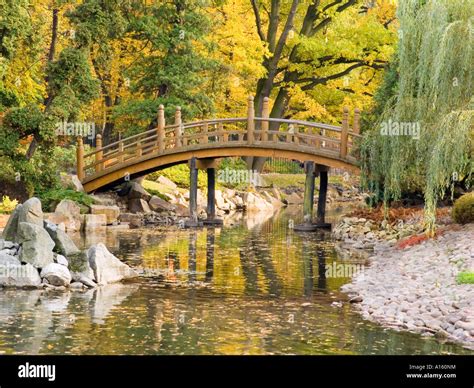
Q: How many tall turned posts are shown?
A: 8